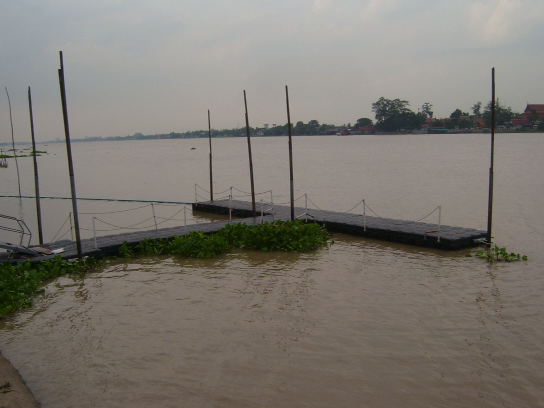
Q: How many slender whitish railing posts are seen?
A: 12